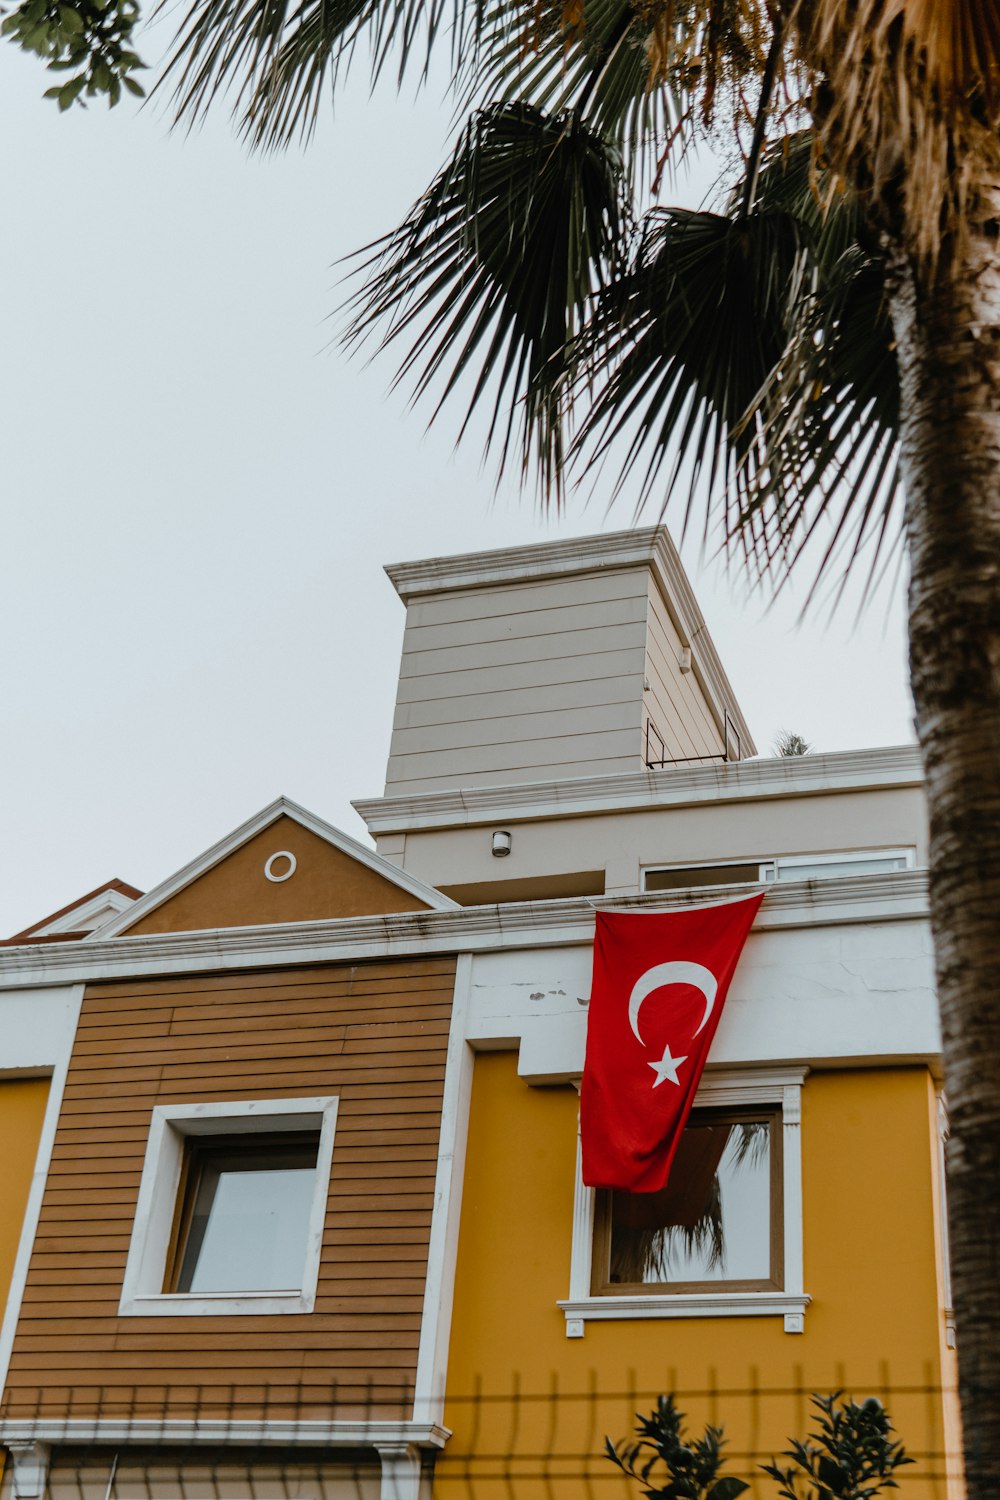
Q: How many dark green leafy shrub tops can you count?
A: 2